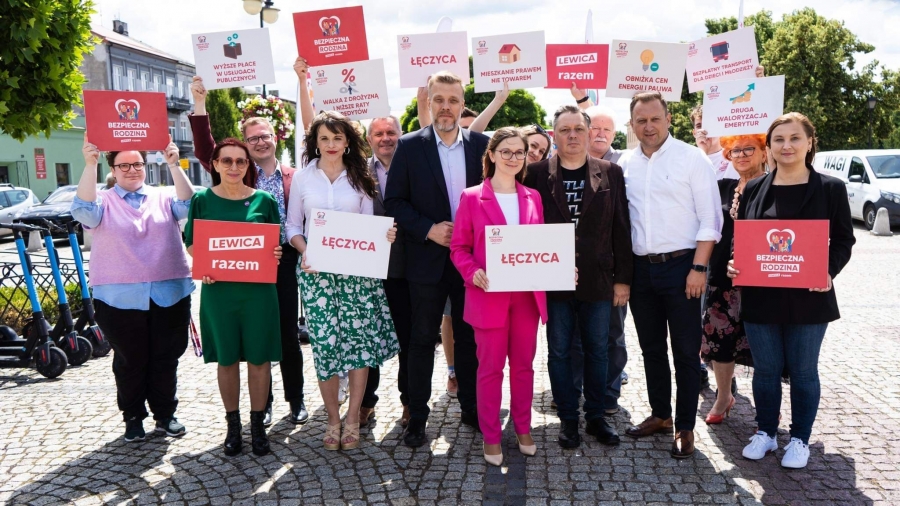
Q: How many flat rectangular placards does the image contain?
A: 14